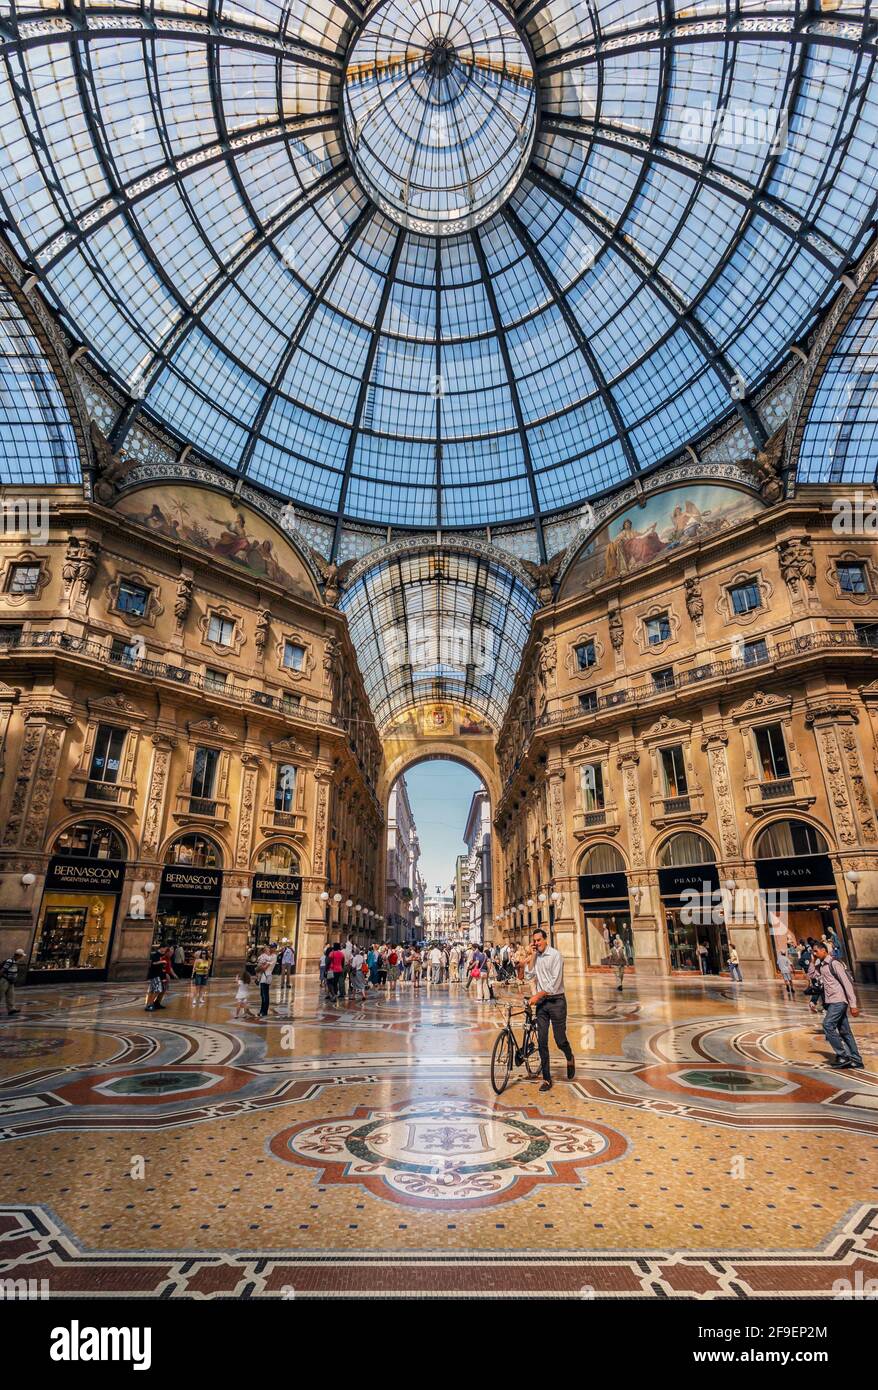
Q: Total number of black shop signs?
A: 6